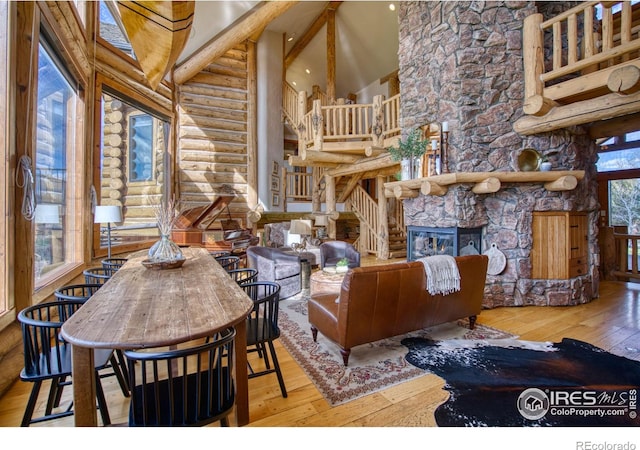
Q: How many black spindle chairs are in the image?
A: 9